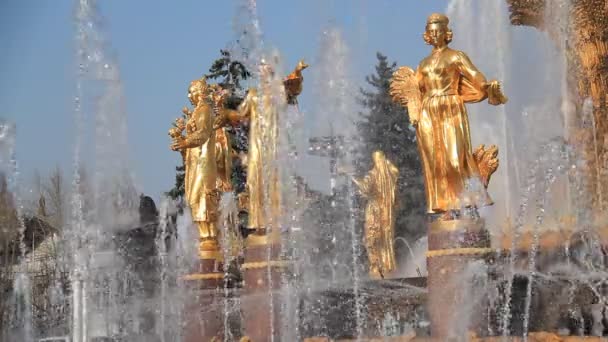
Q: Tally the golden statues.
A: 4